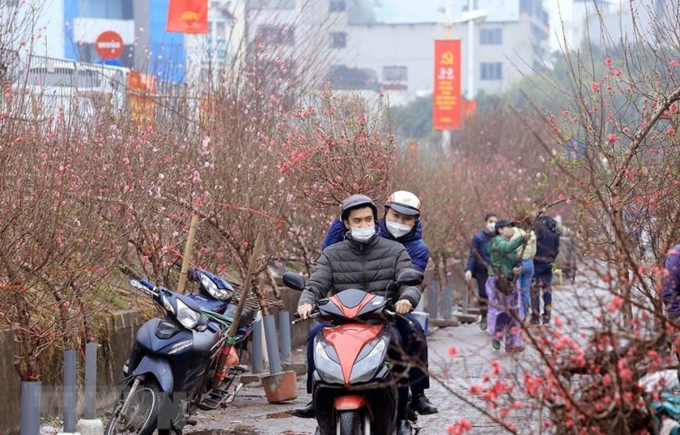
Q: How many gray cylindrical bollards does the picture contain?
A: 9